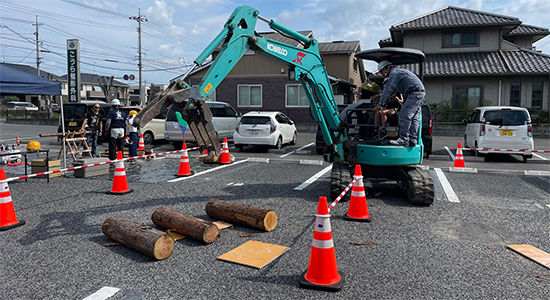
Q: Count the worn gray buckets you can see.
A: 1